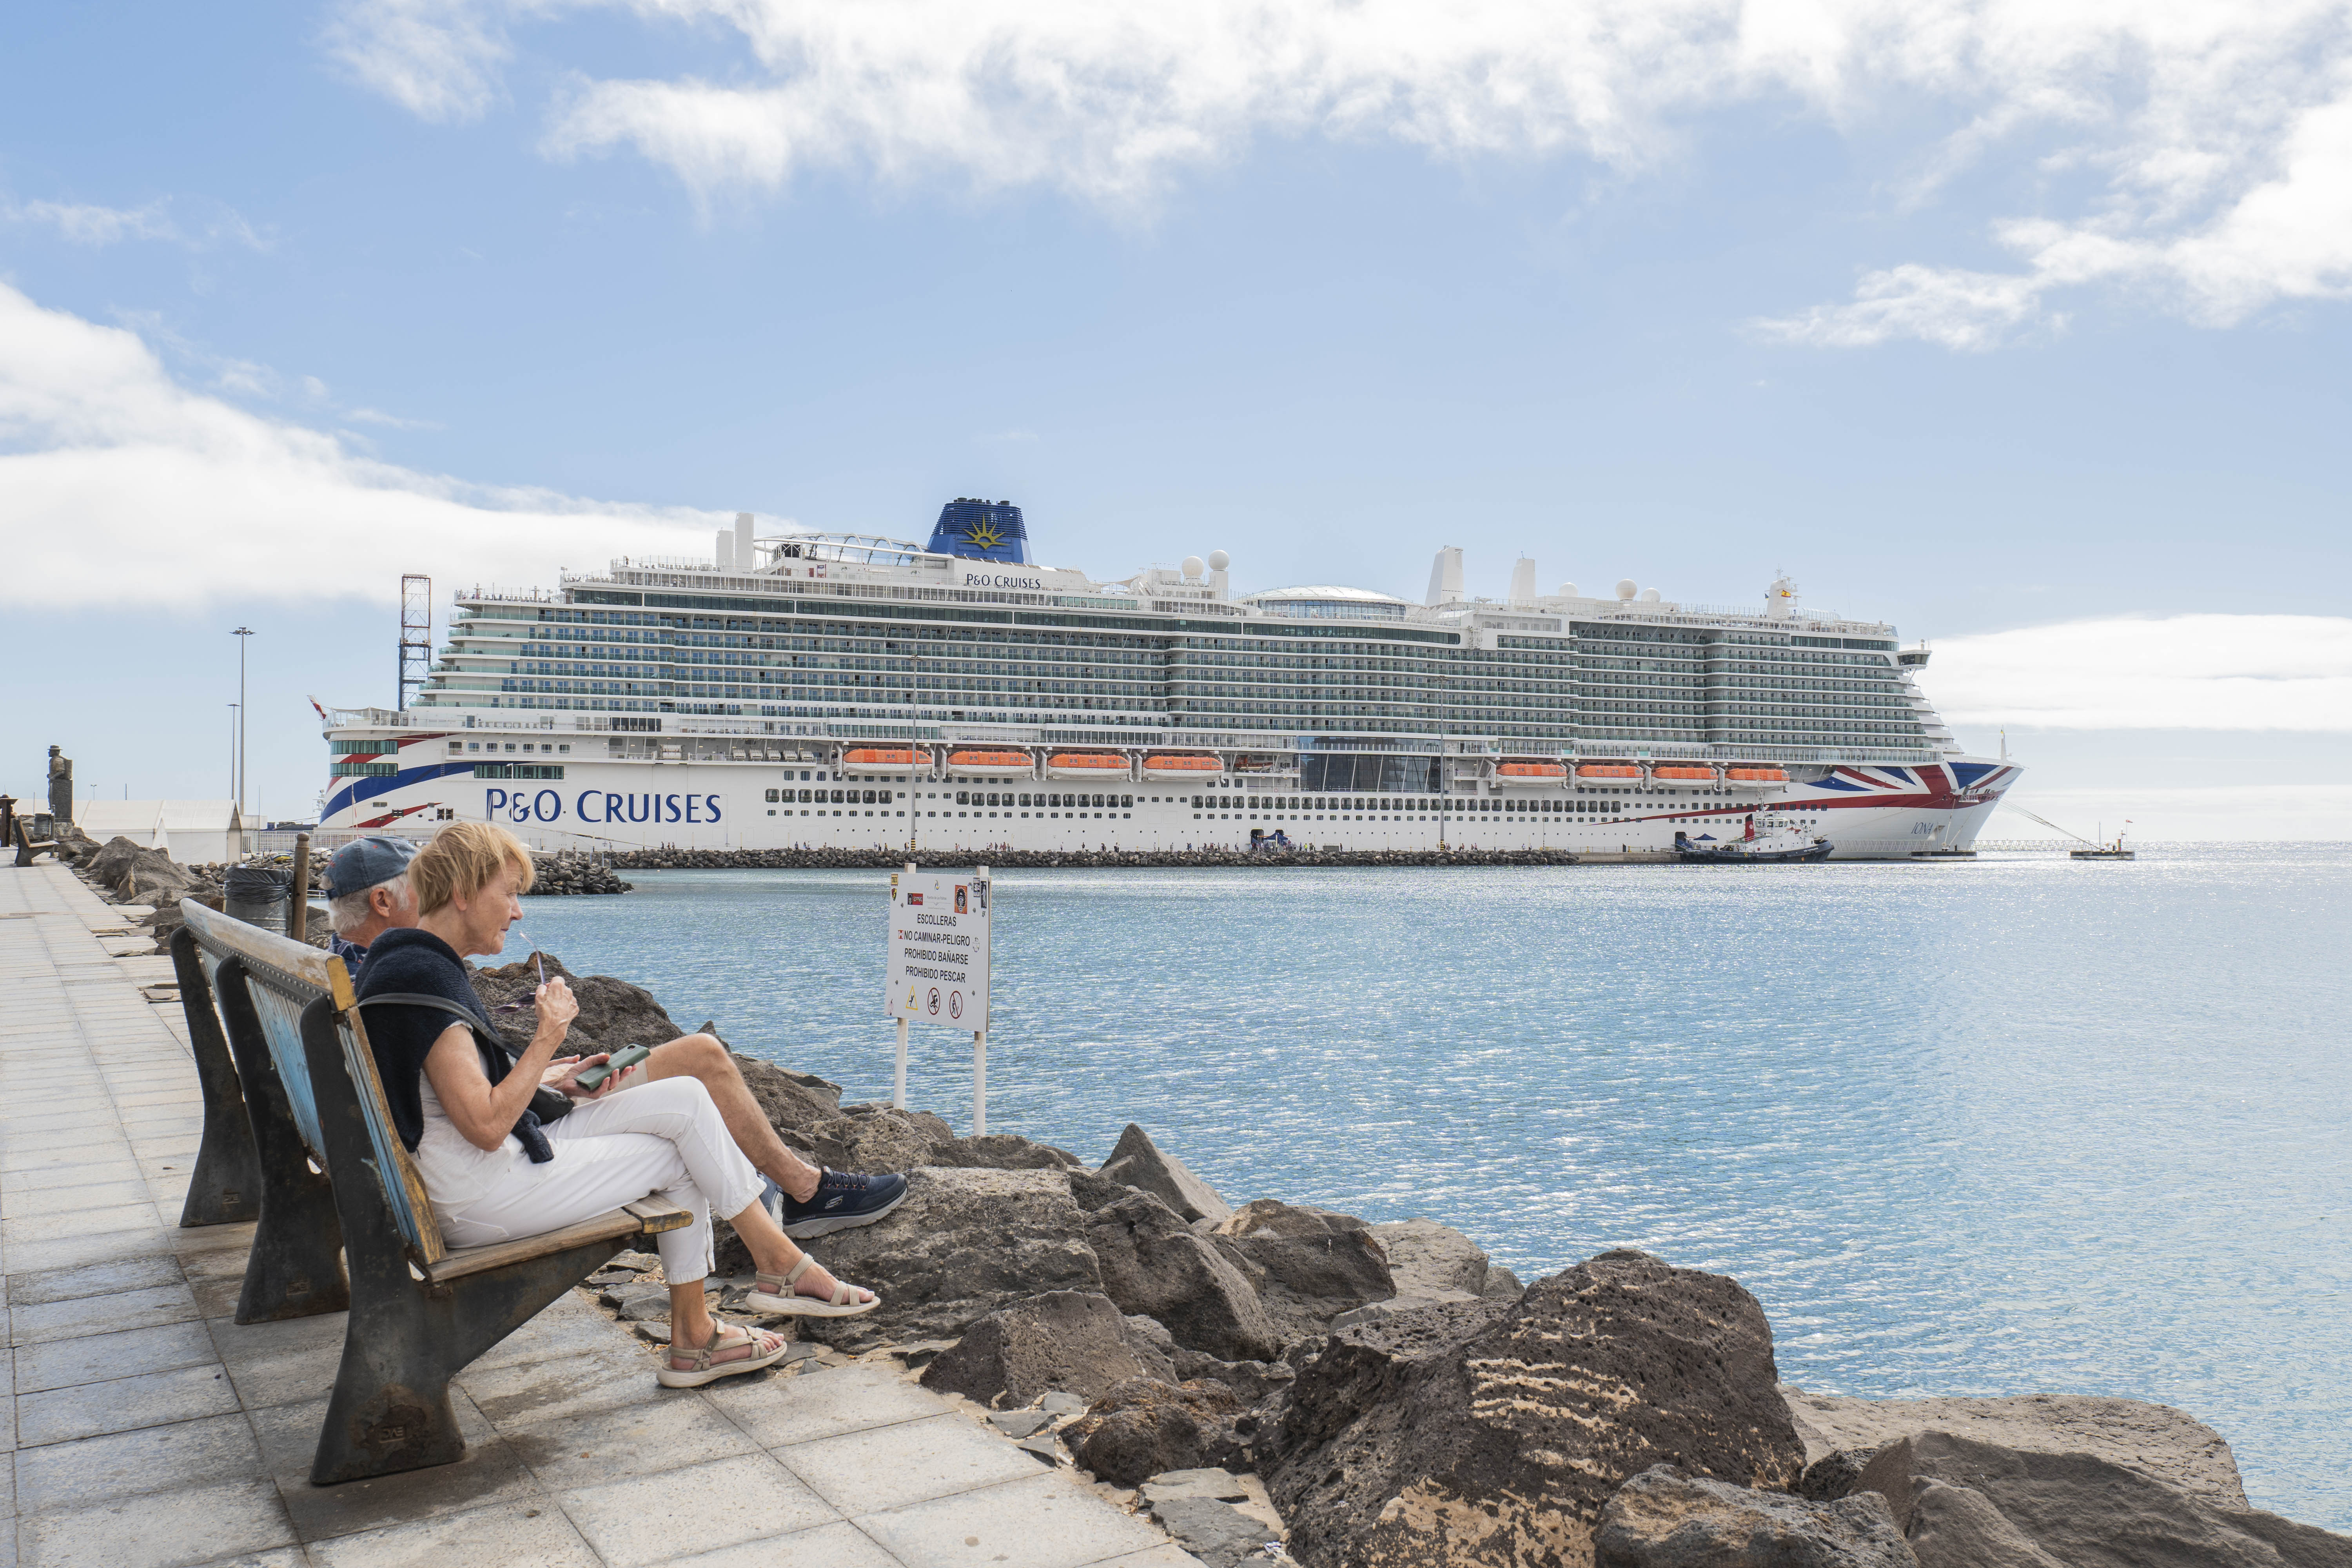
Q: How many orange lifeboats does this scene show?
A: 8